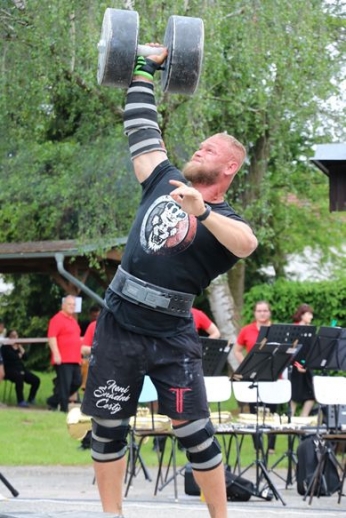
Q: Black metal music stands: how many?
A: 4